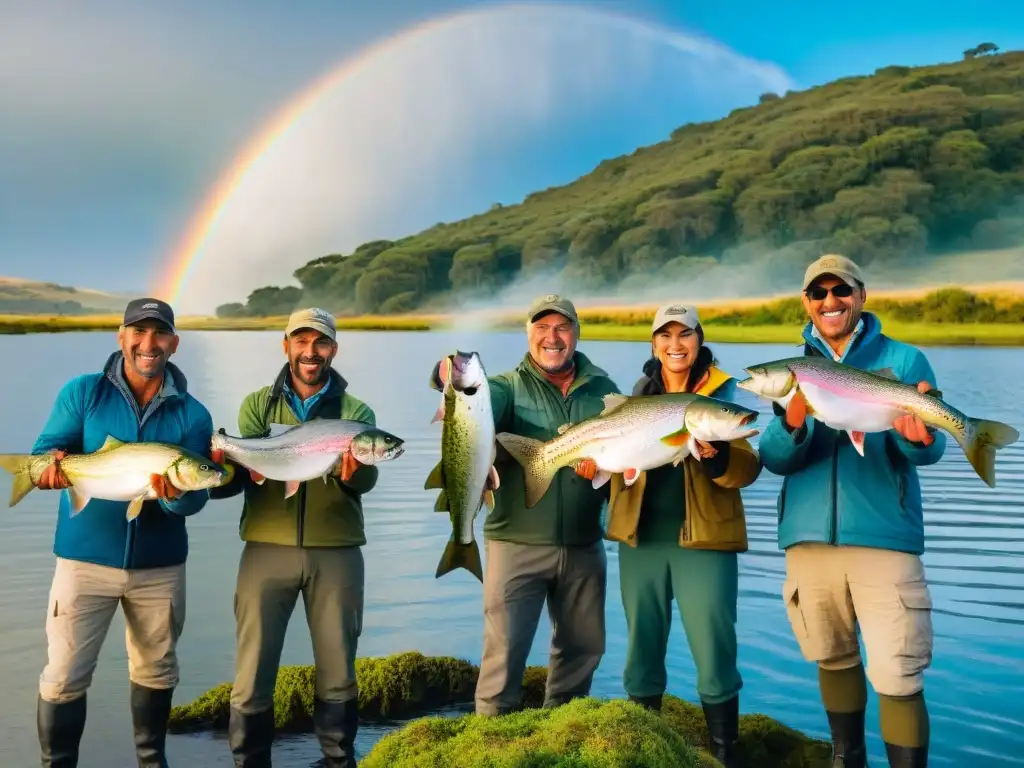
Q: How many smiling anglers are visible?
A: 5